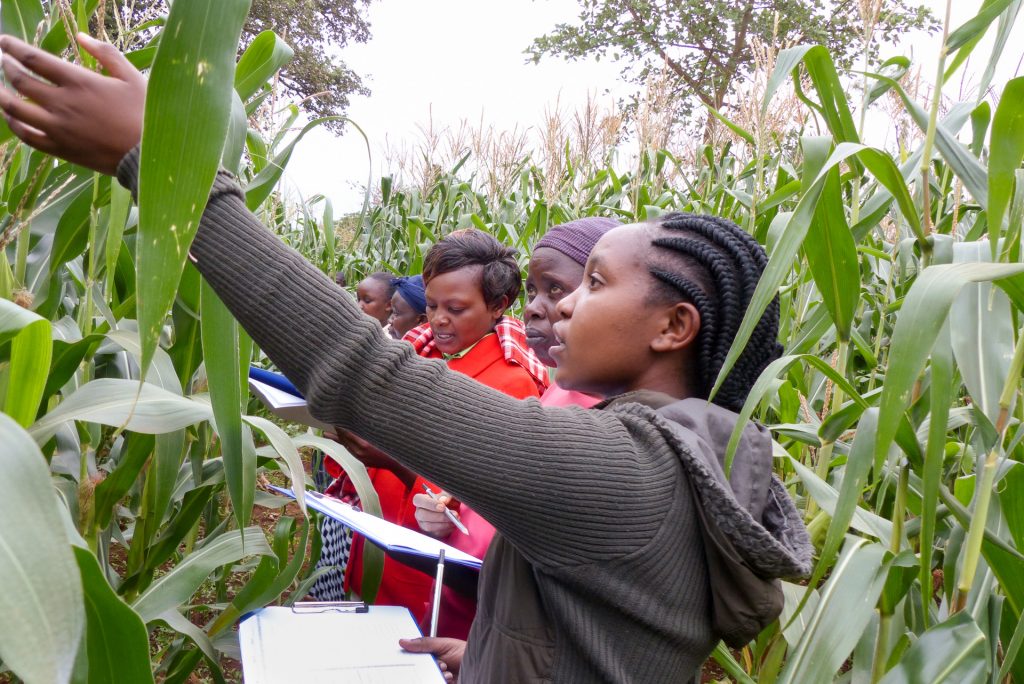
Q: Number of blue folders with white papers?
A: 3